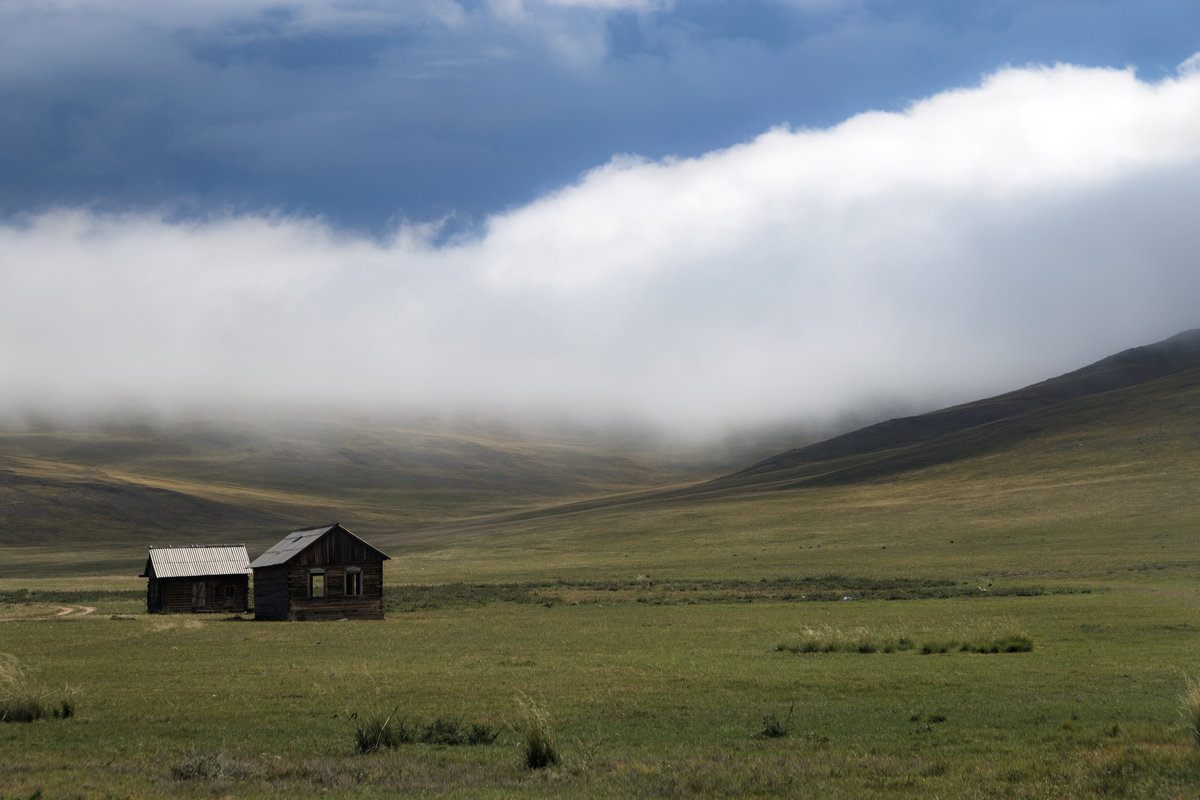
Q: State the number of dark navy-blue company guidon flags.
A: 0